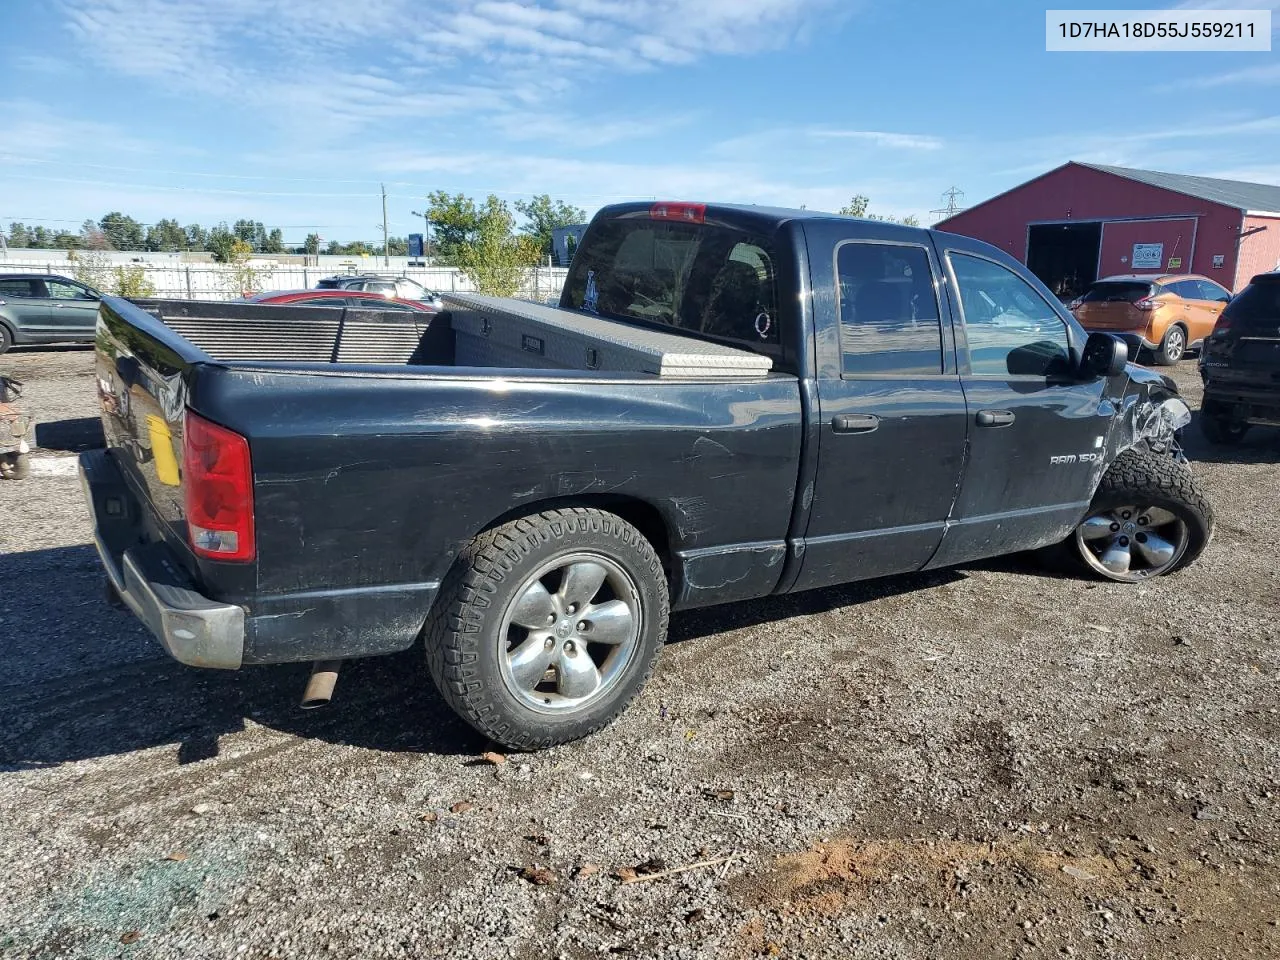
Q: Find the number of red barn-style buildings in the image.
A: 1